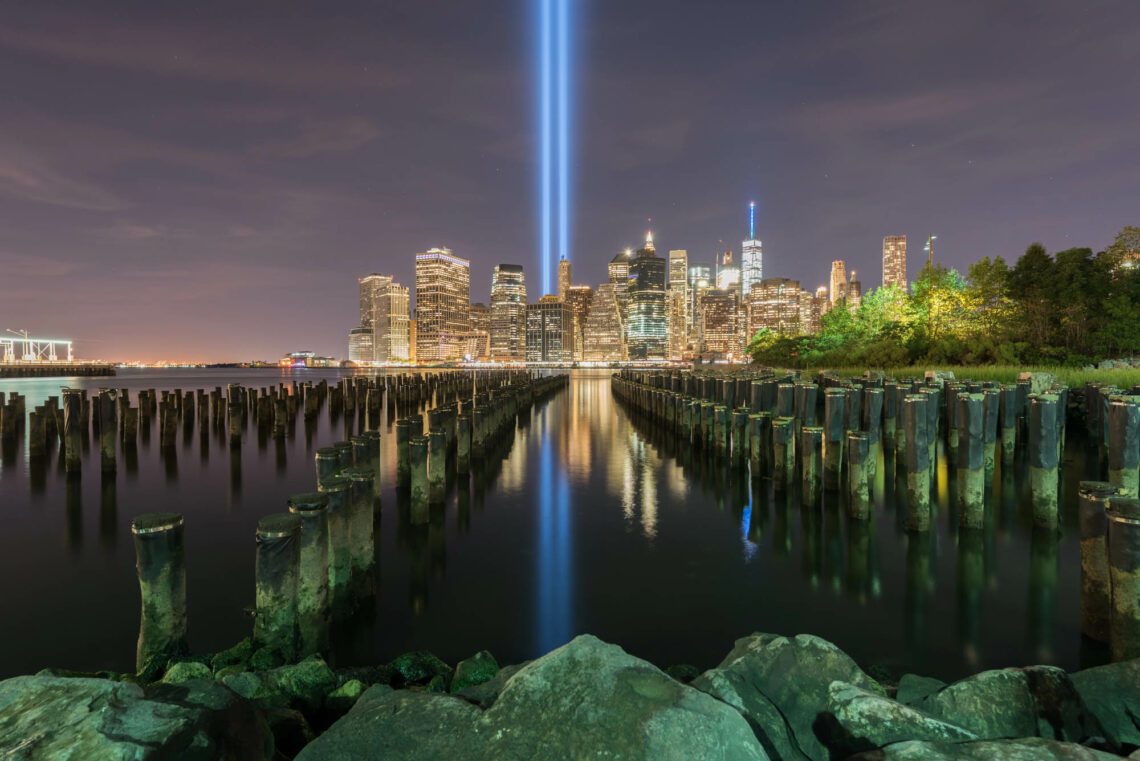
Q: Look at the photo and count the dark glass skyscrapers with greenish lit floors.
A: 1